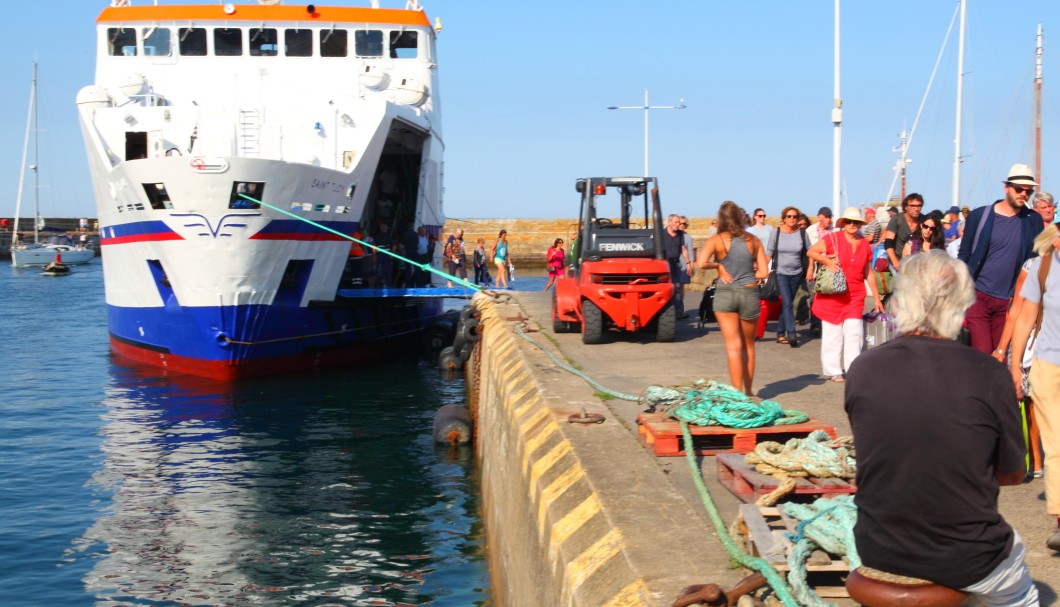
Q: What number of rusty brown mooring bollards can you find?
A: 1